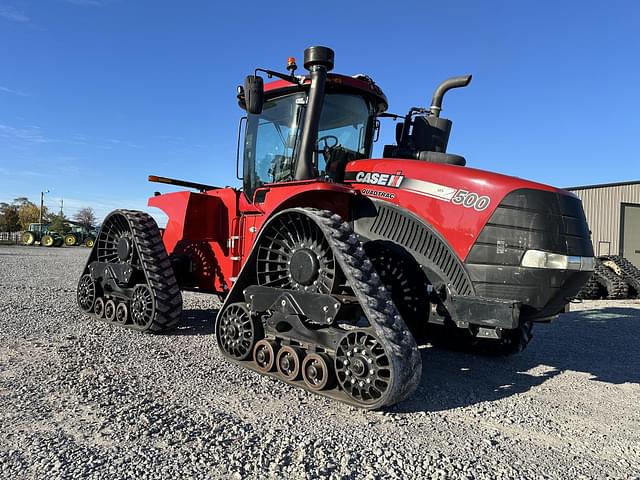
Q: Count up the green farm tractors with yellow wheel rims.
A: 2